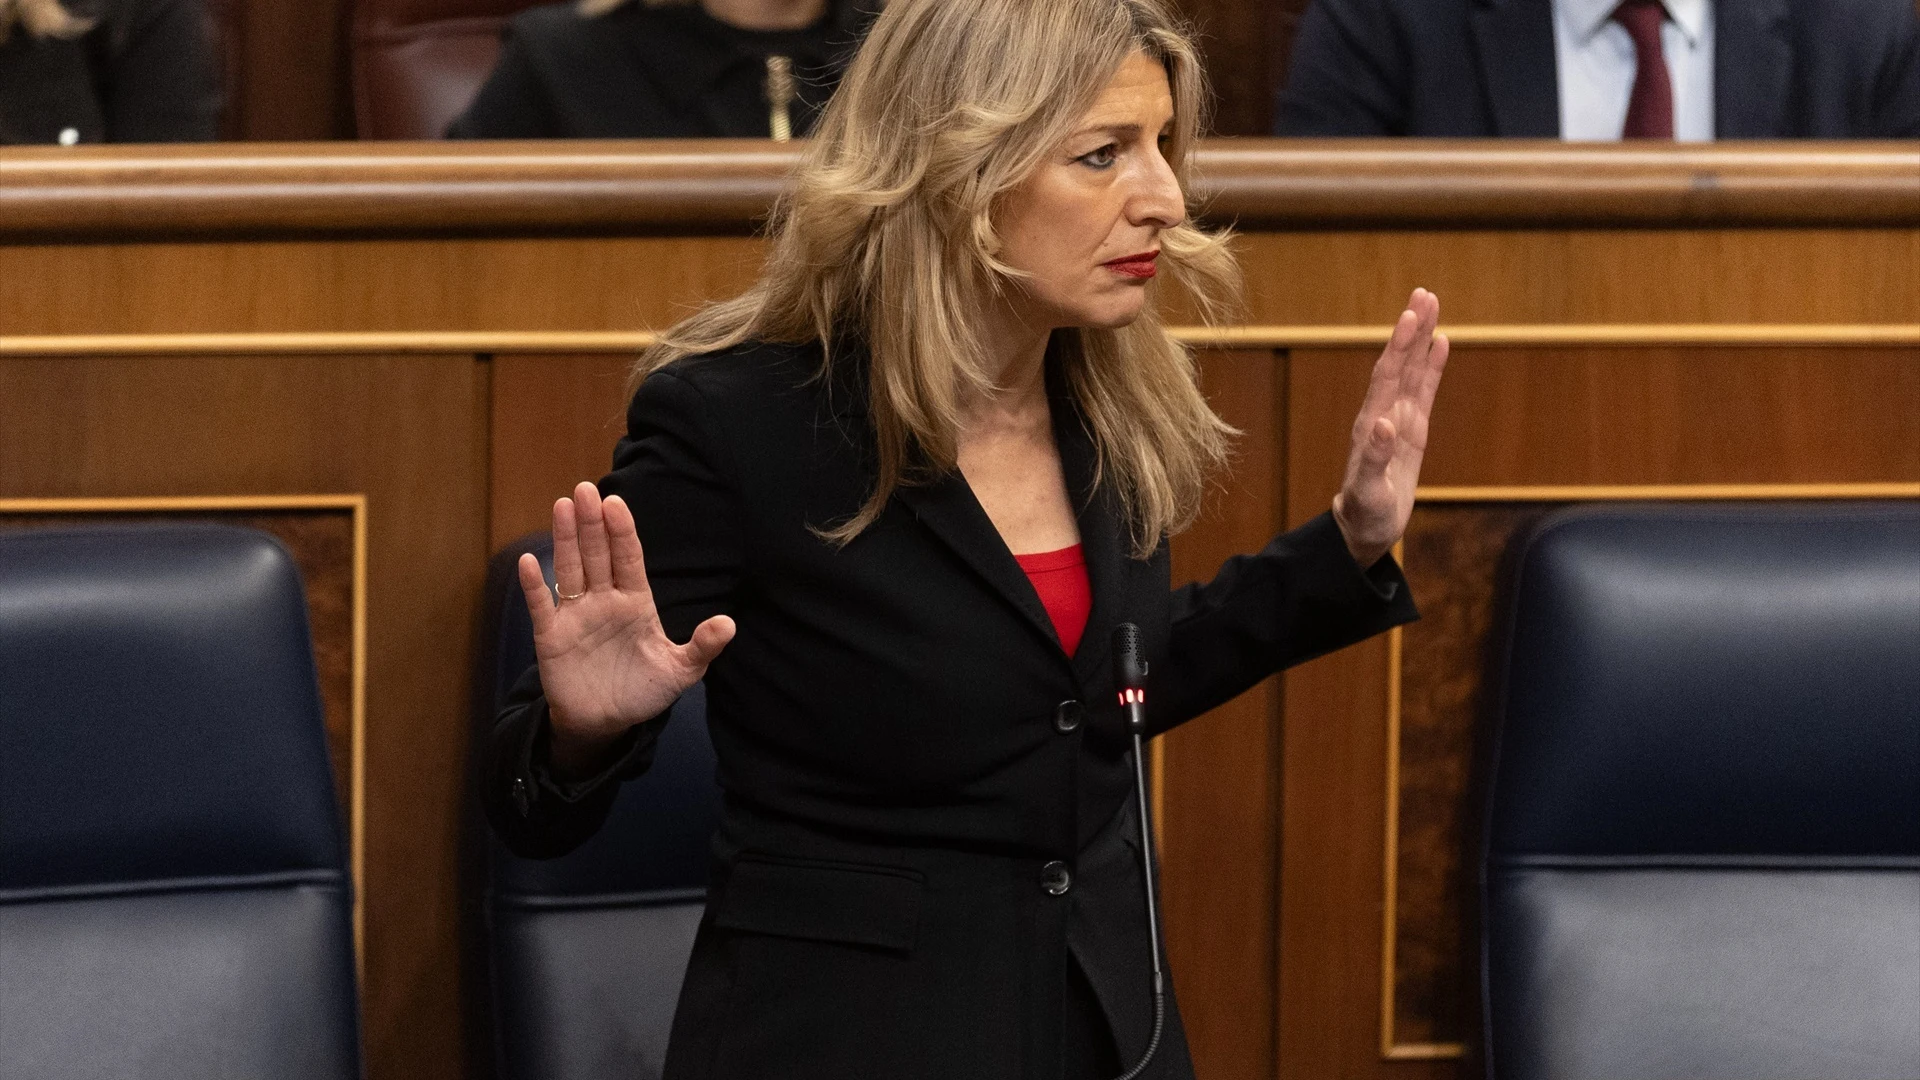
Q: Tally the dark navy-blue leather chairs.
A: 3